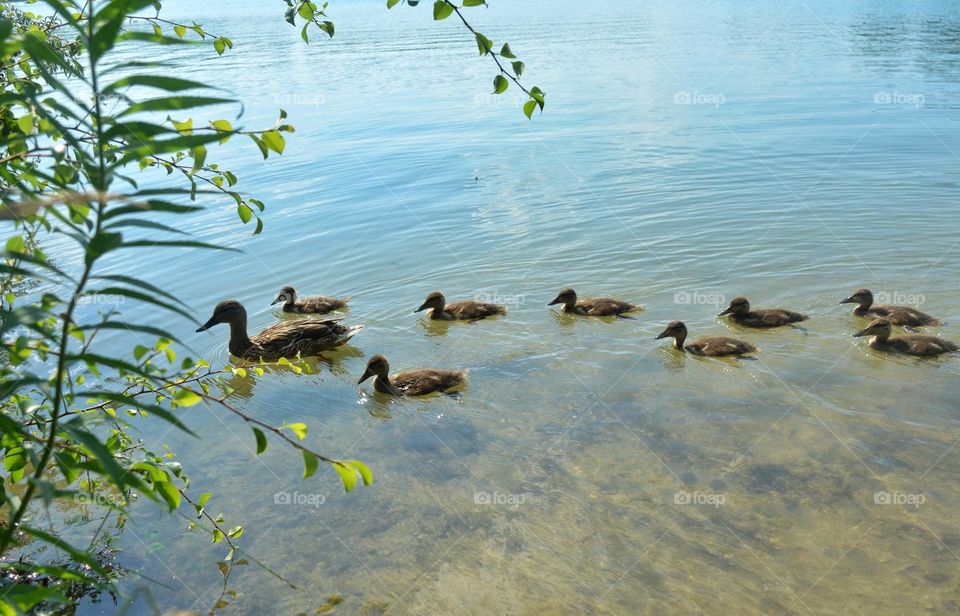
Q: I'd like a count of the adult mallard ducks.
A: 1